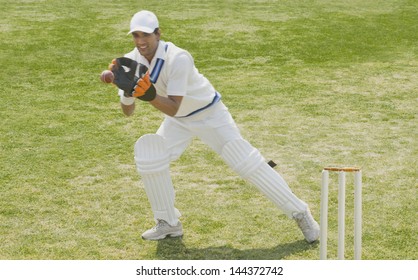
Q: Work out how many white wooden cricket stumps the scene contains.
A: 3